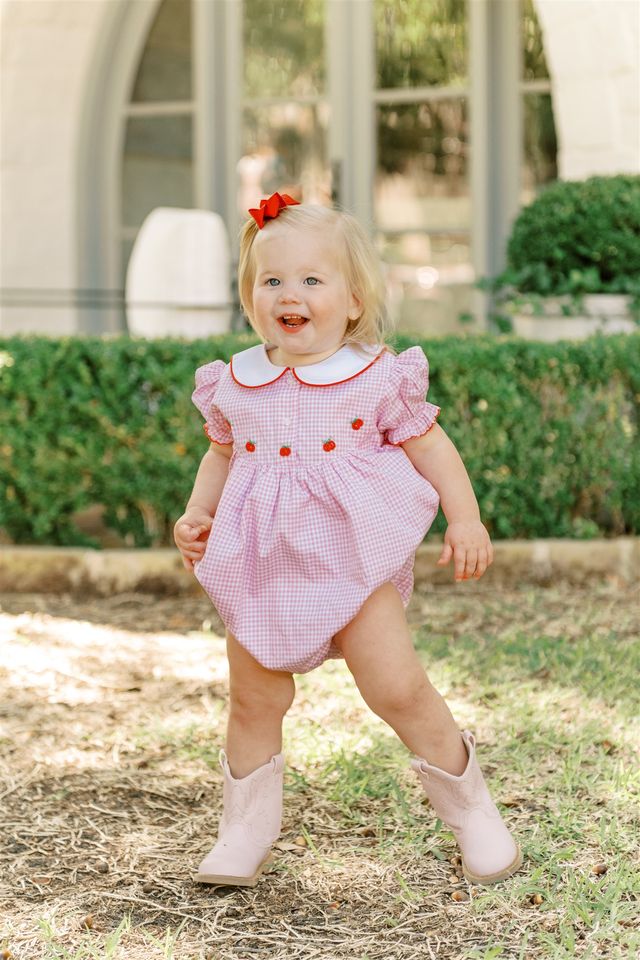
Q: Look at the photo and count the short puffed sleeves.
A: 2